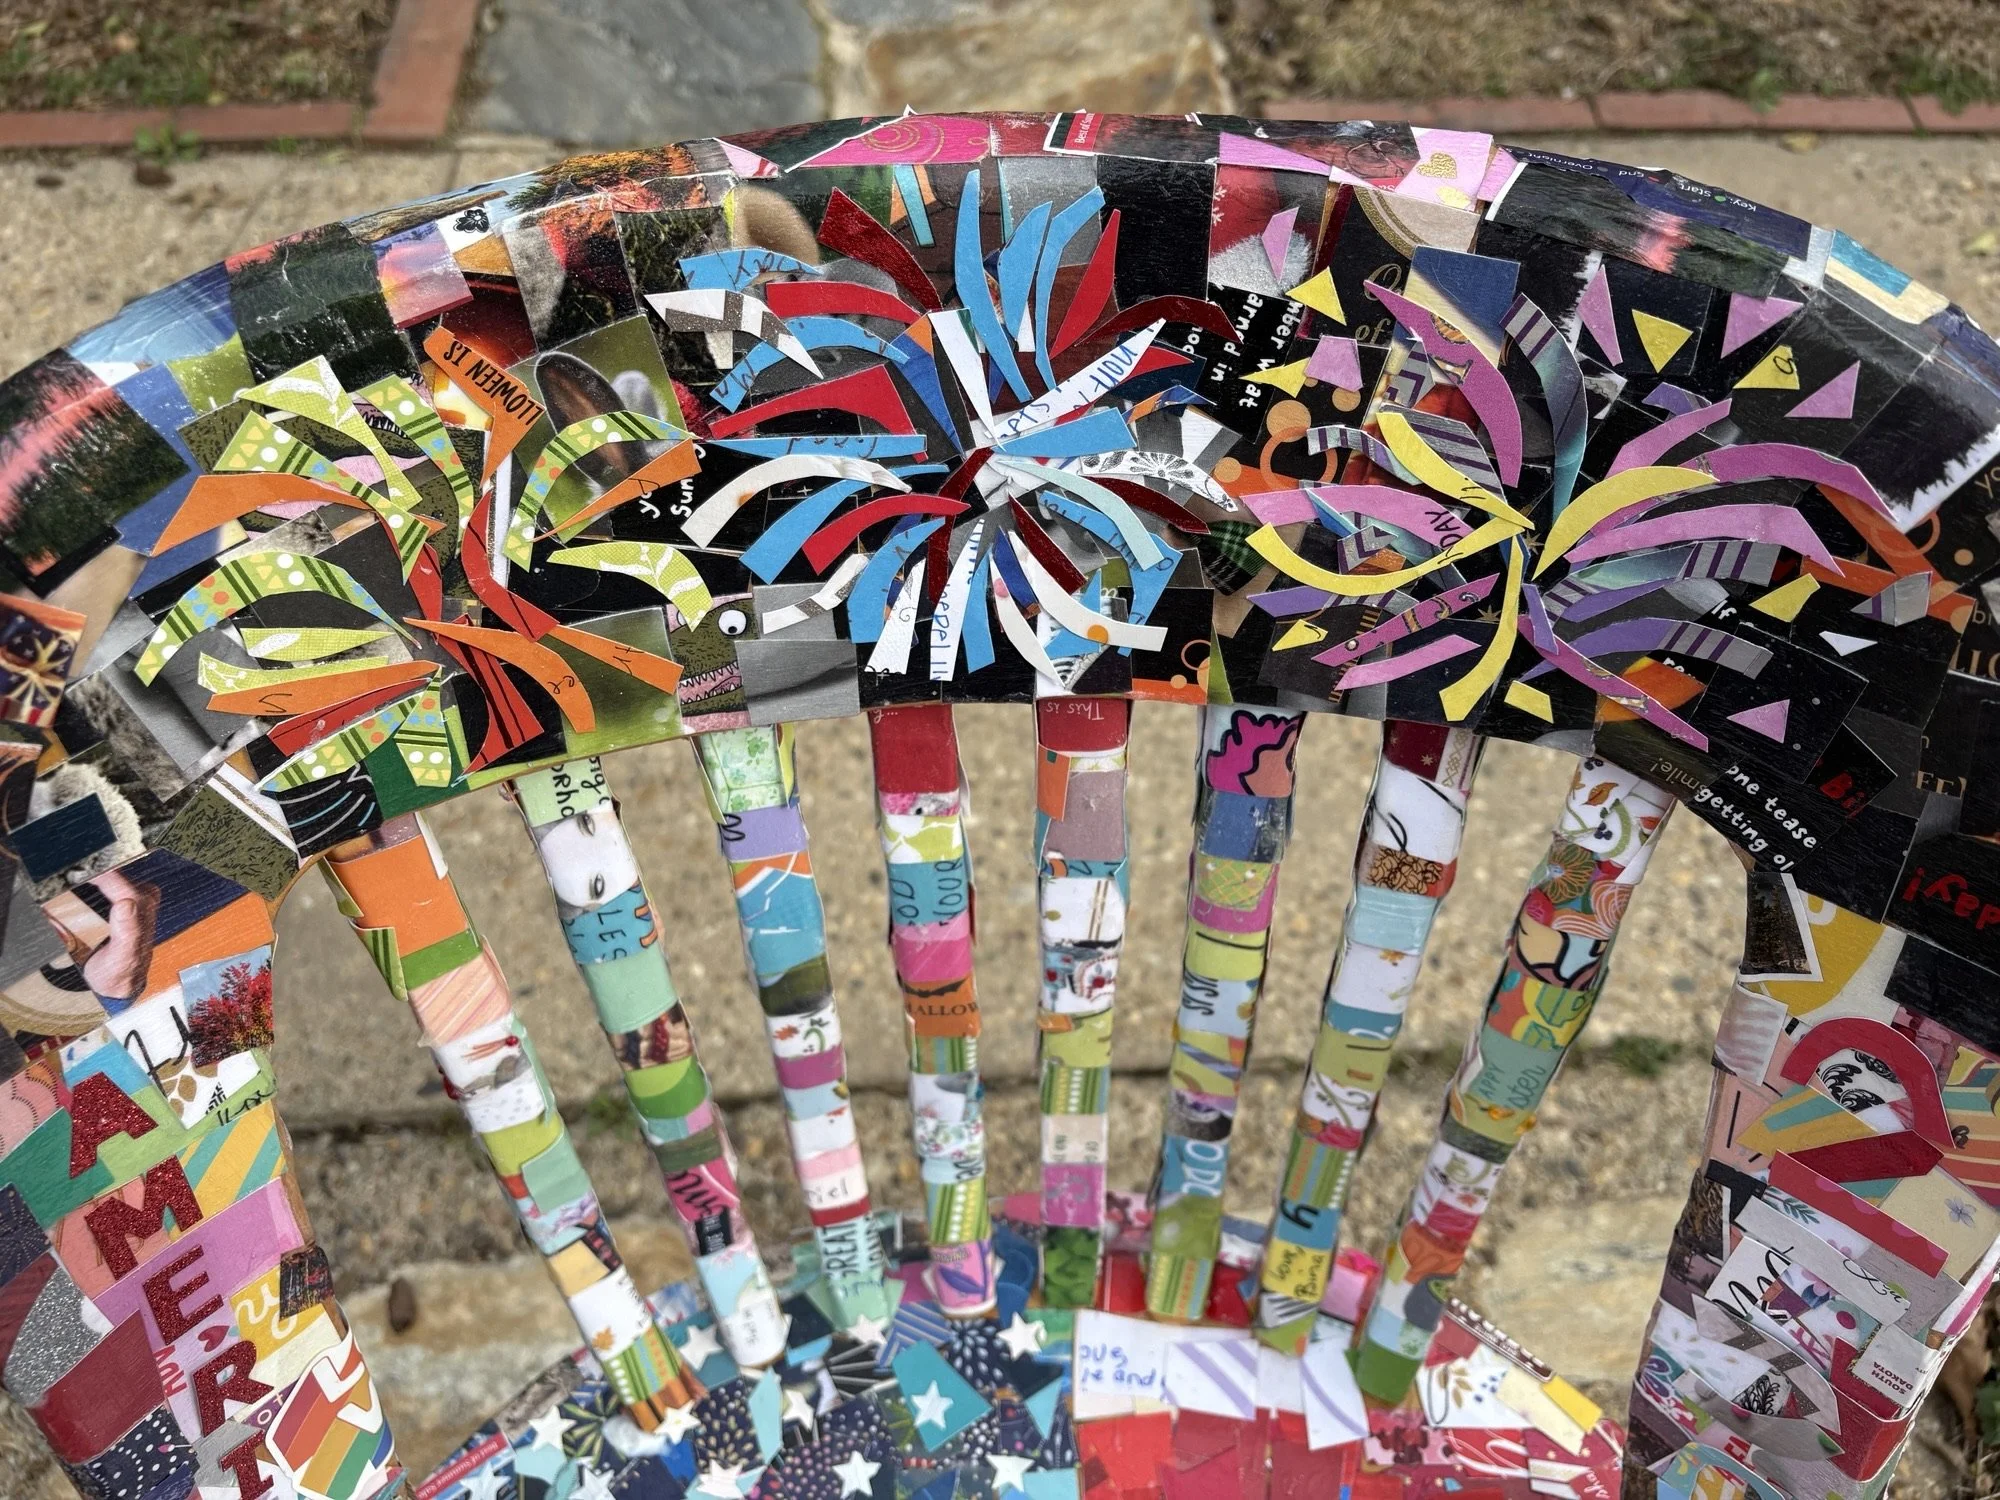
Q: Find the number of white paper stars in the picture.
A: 12